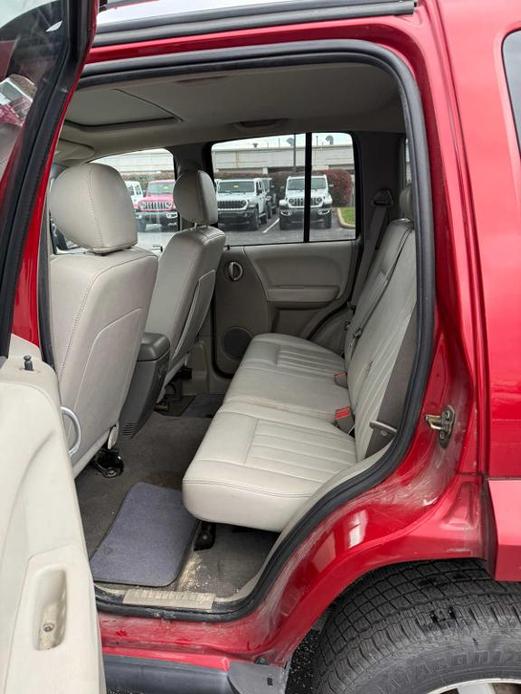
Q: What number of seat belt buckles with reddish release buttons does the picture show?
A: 2